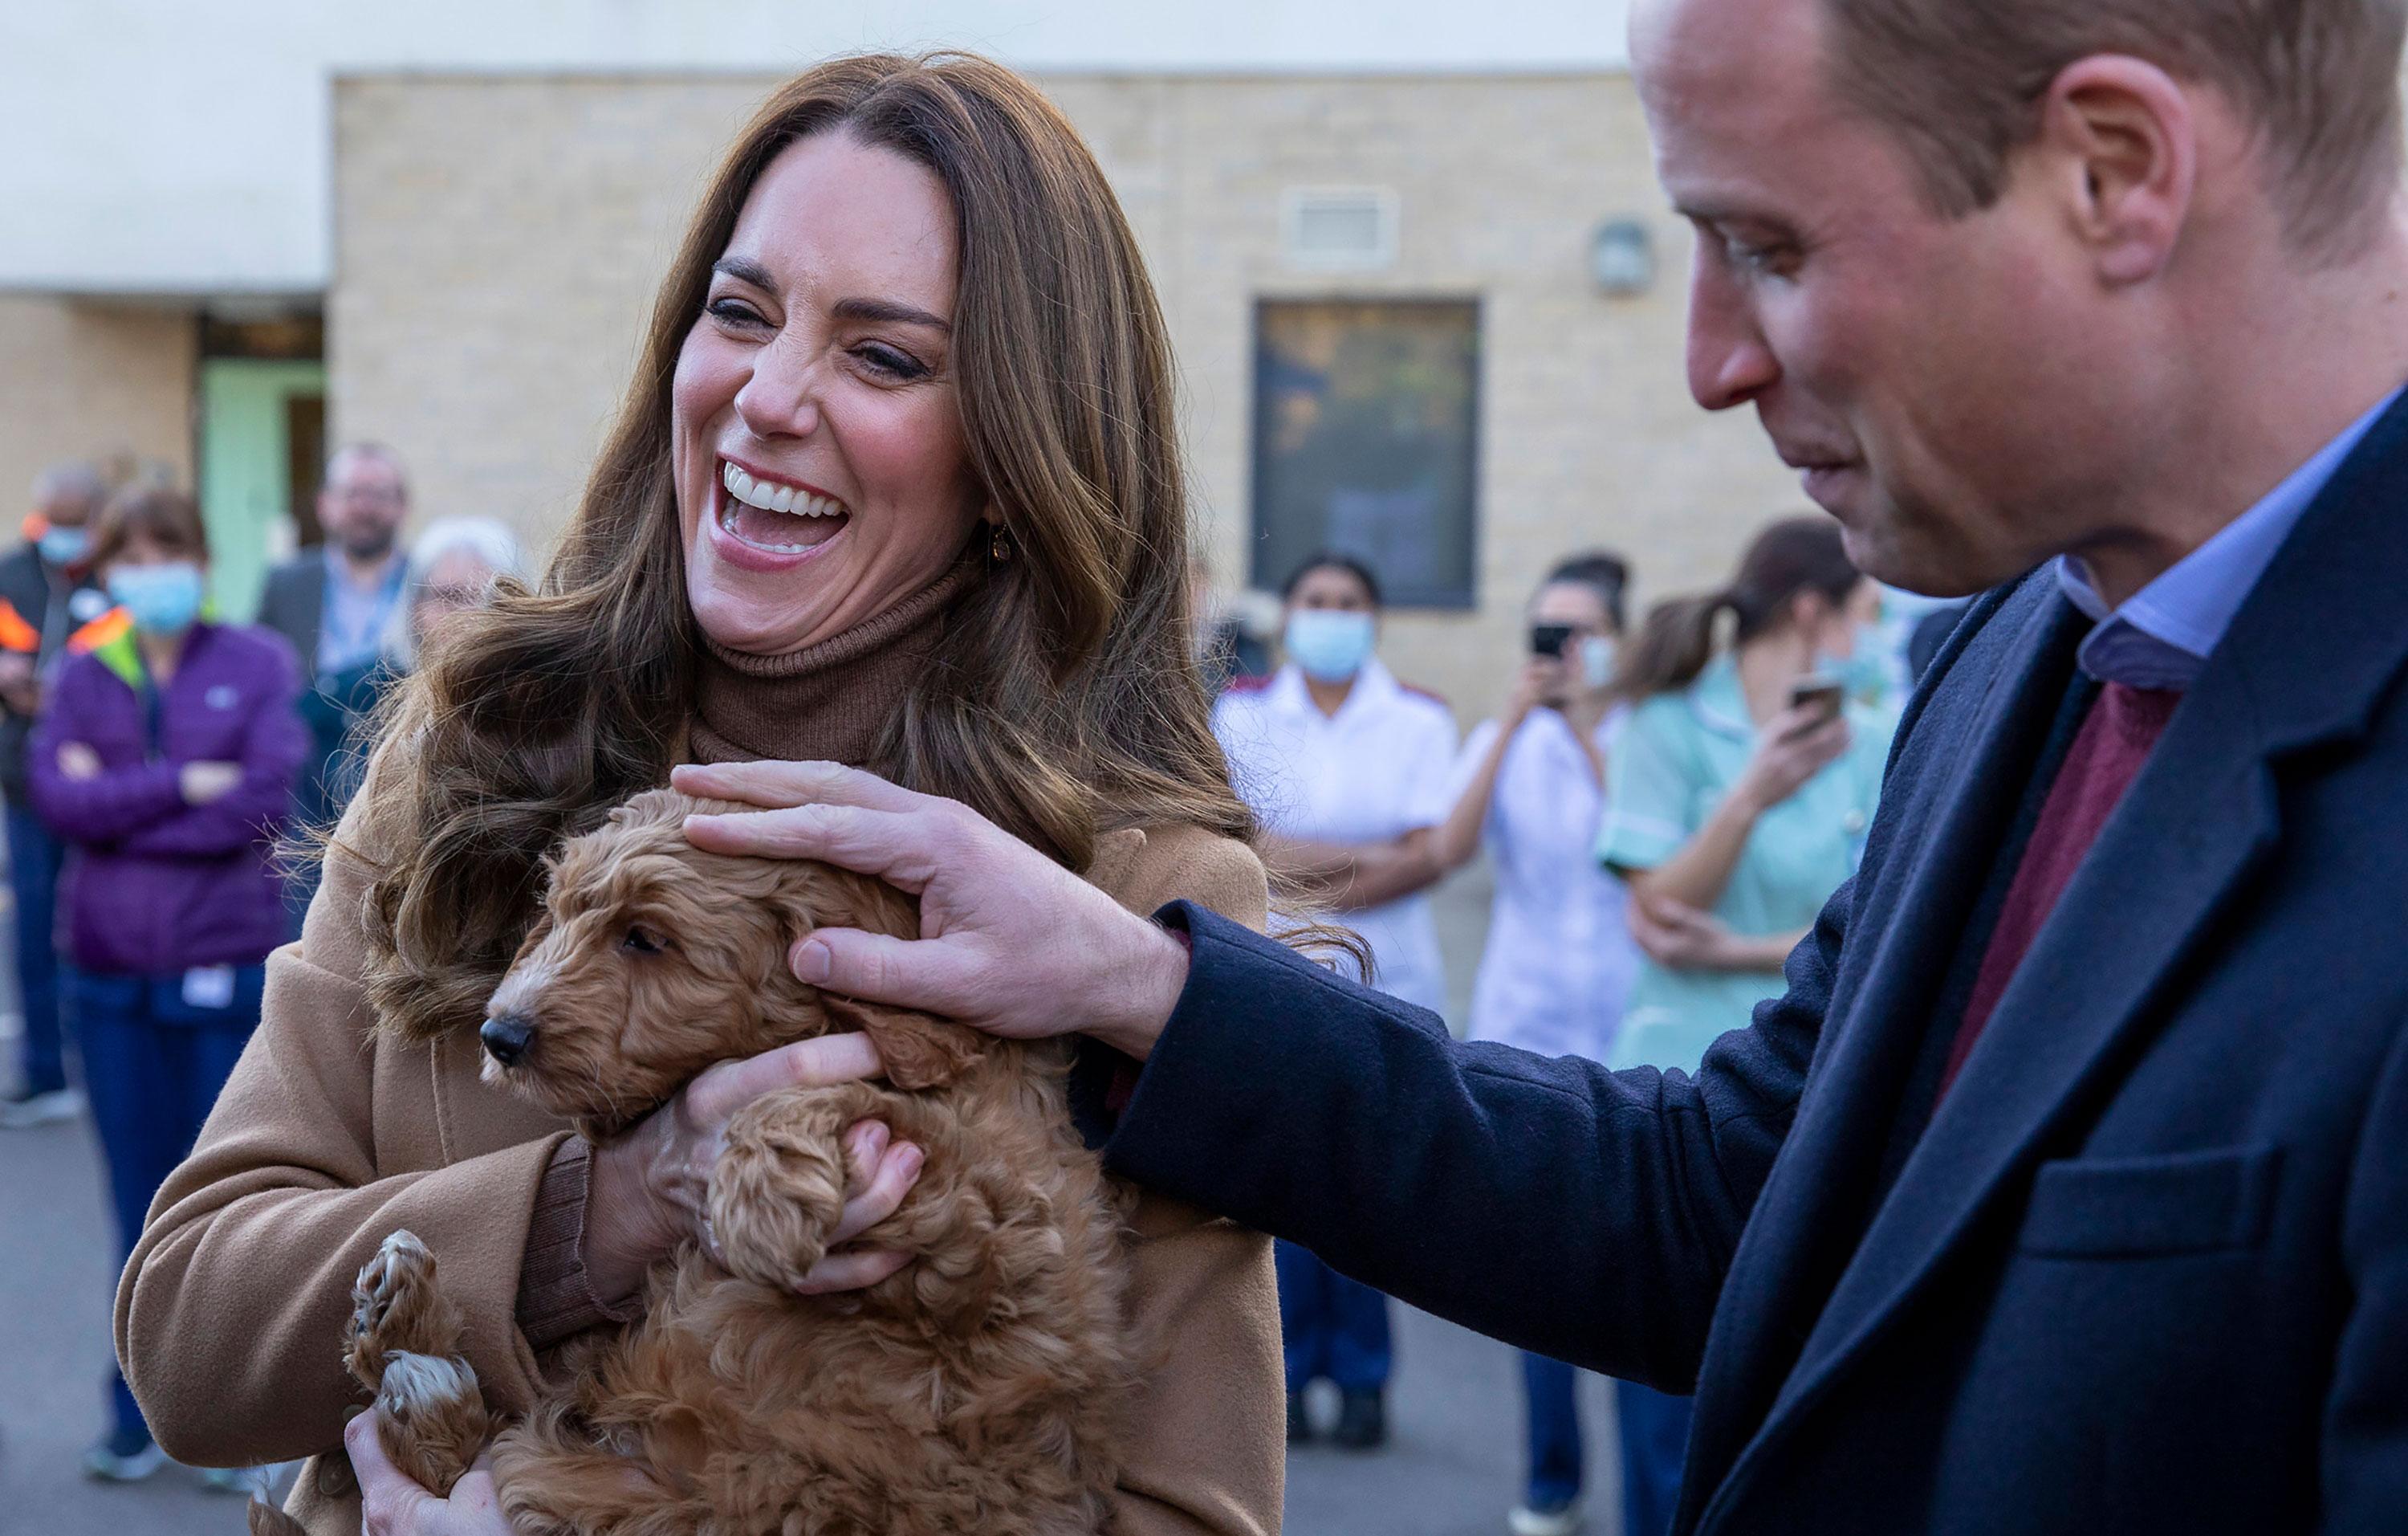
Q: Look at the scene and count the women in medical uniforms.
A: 3